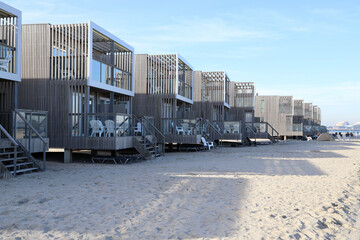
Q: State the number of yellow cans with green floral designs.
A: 0